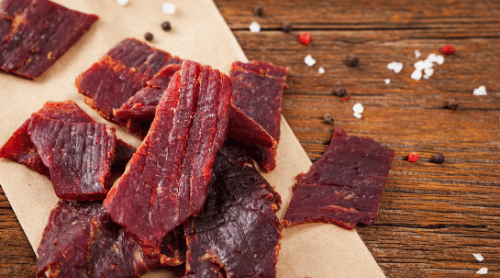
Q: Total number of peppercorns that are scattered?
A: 12